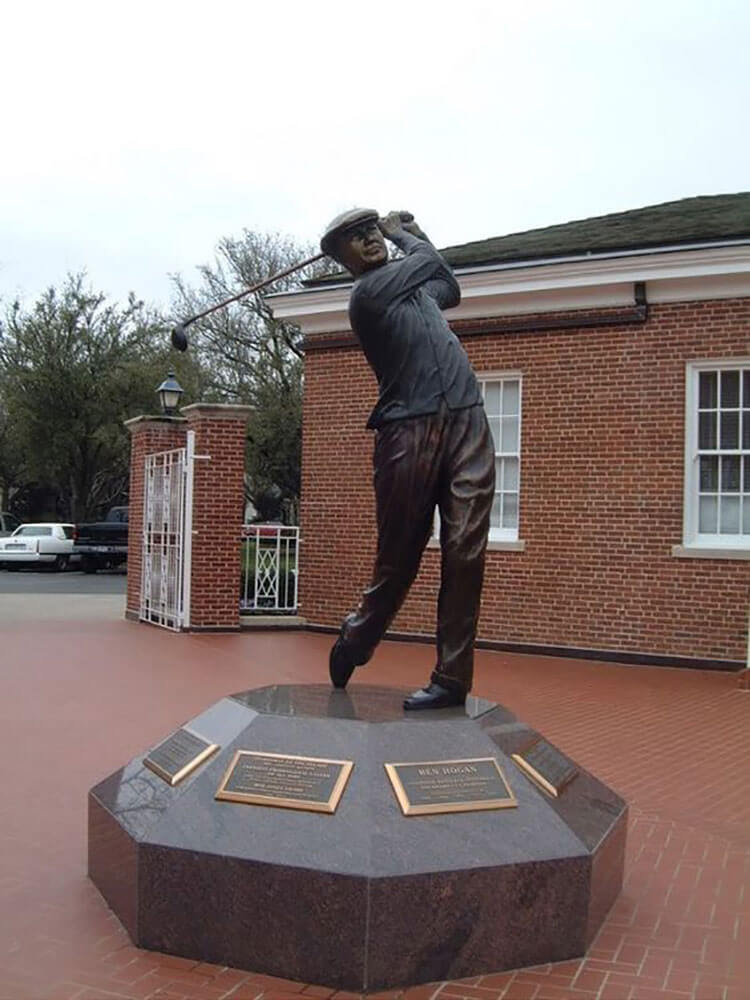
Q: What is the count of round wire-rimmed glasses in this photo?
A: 0